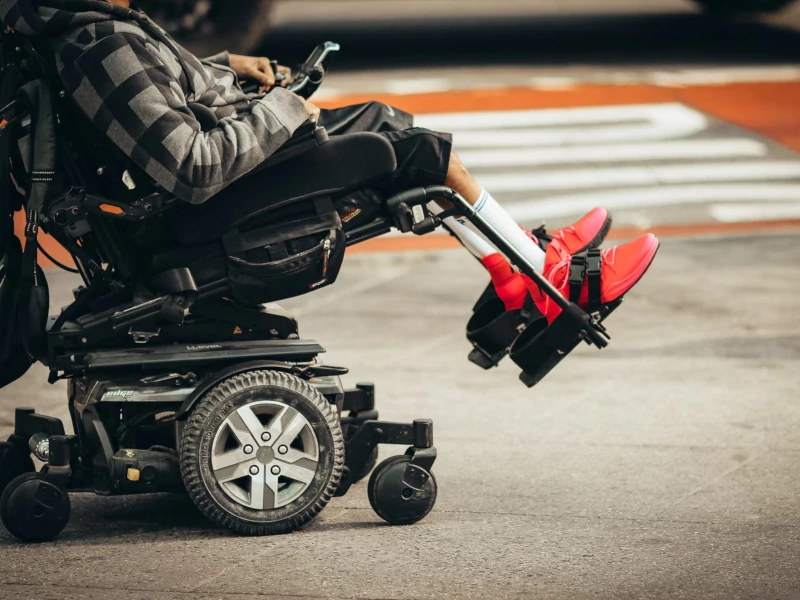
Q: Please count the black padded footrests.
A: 2